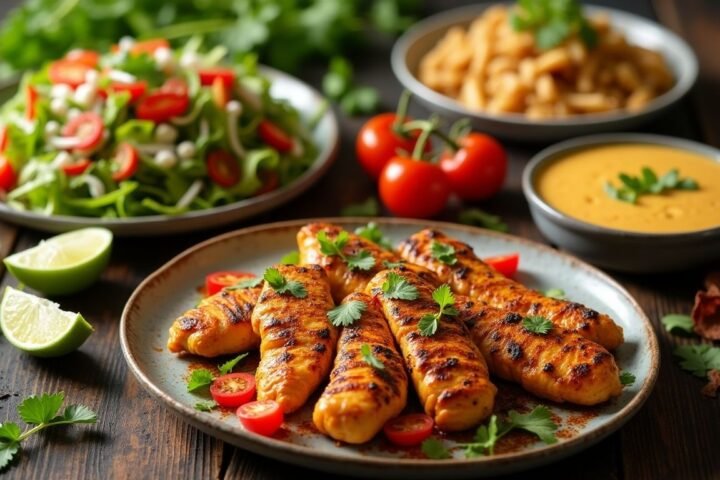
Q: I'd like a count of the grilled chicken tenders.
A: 7